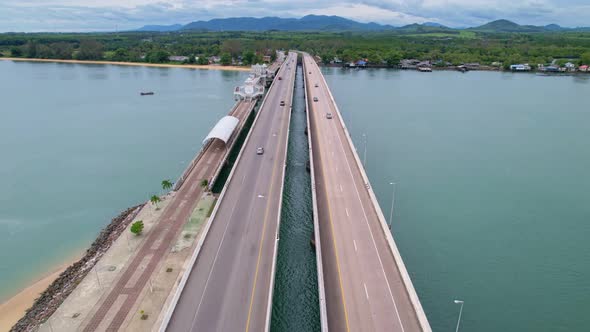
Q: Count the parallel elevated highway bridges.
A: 2